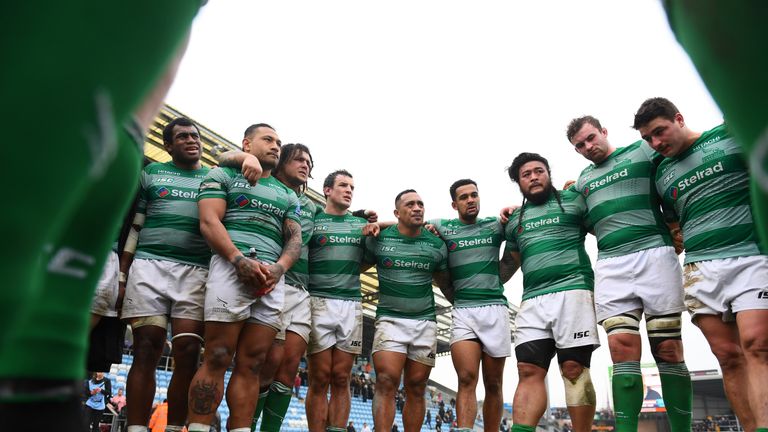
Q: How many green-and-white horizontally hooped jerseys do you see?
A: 9